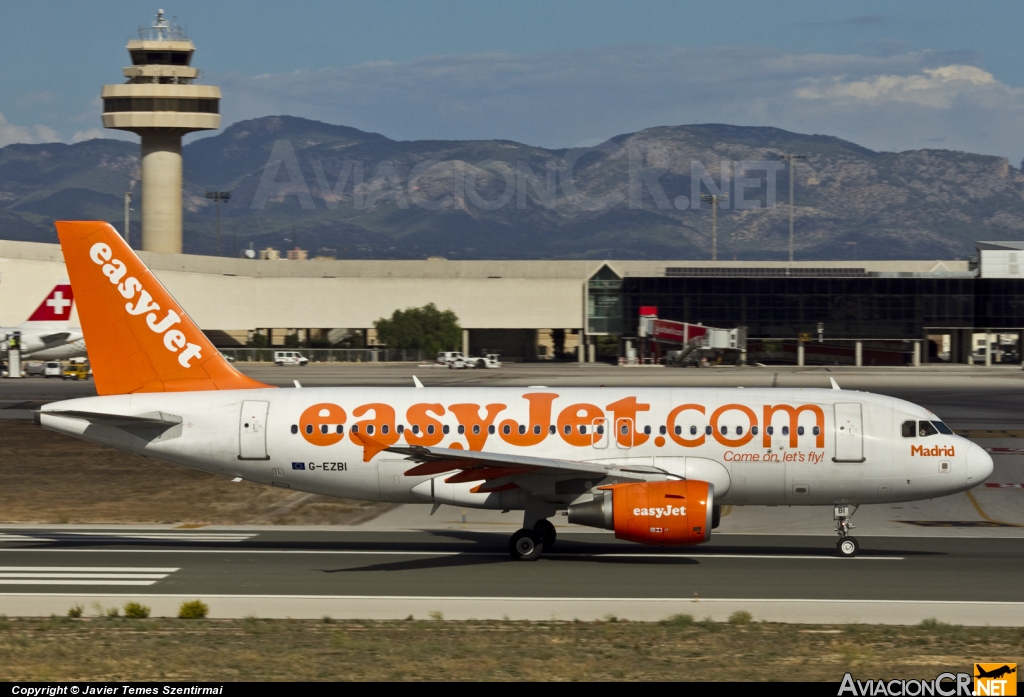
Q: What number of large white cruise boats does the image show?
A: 0